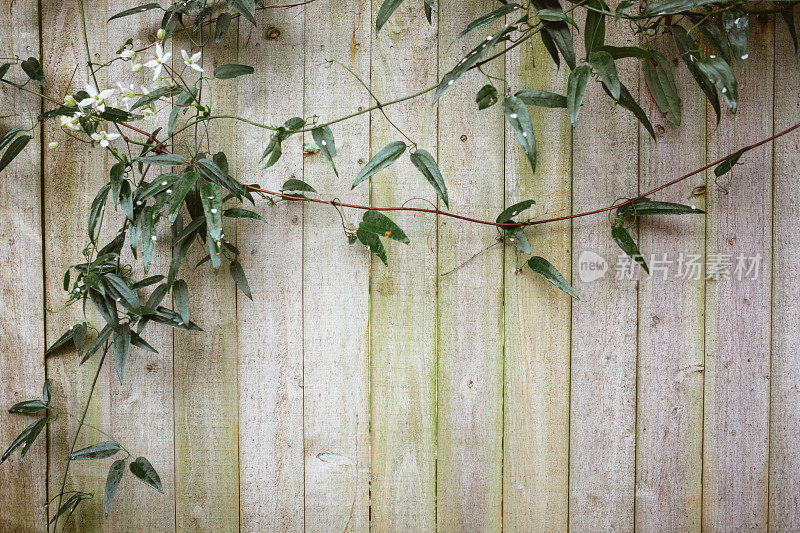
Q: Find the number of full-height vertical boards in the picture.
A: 13